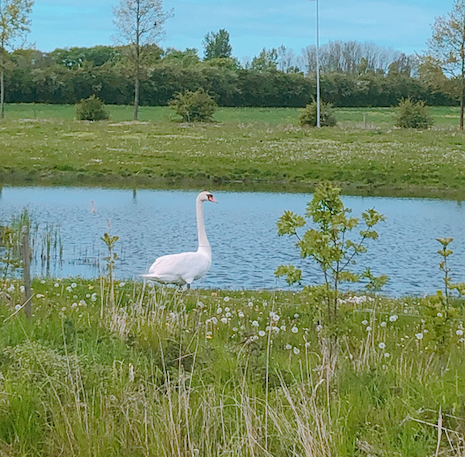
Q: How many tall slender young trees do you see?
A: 3